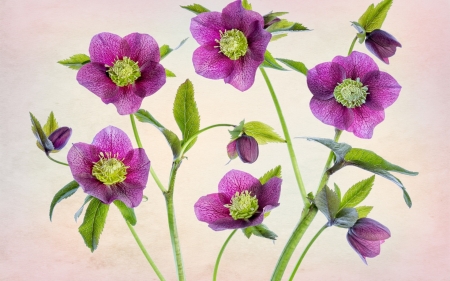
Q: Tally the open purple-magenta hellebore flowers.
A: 5